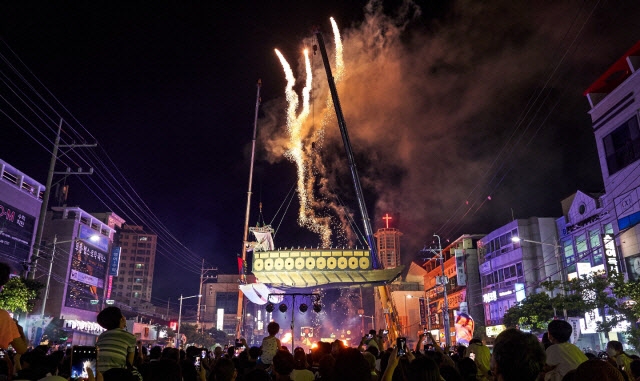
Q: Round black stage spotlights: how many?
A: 4